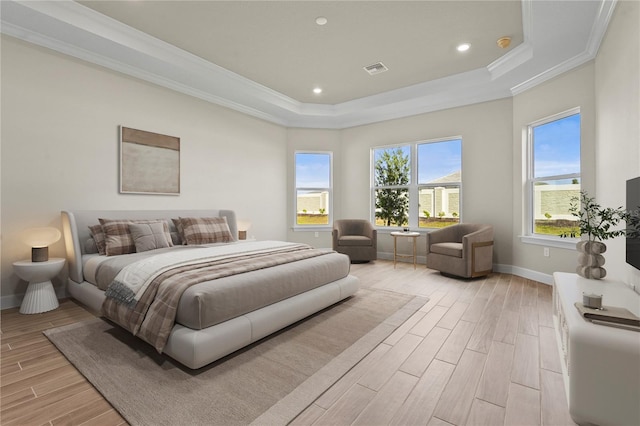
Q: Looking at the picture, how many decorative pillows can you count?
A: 5